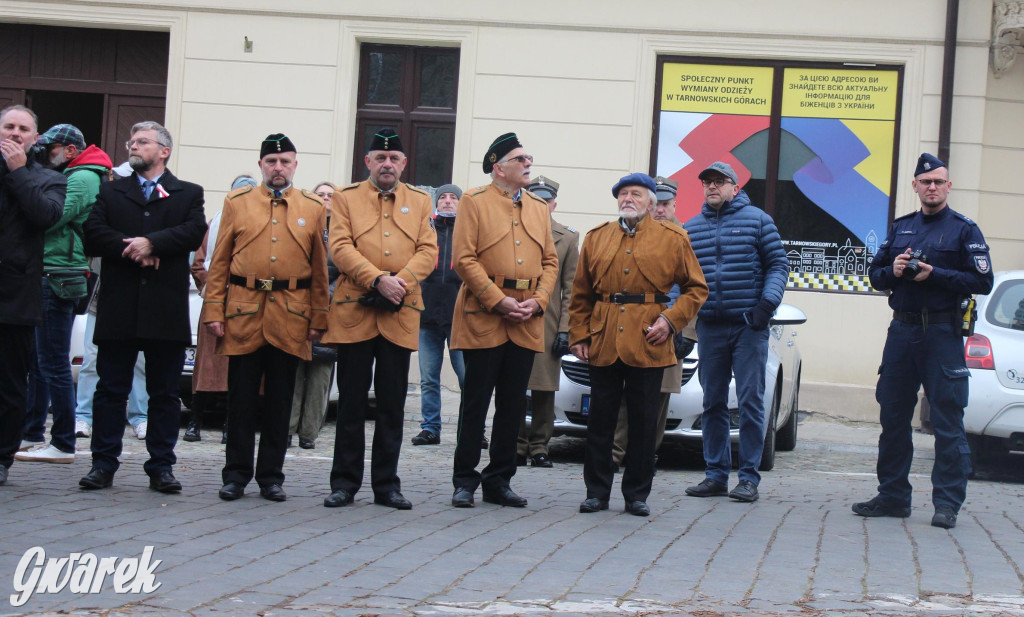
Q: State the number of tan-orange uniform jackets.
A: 4